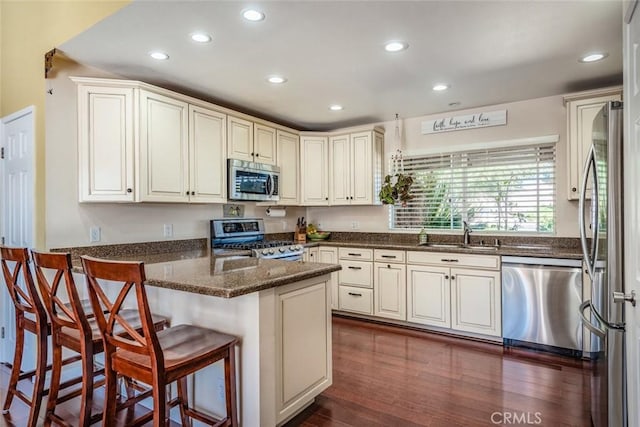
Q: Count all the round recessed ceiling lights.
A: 8